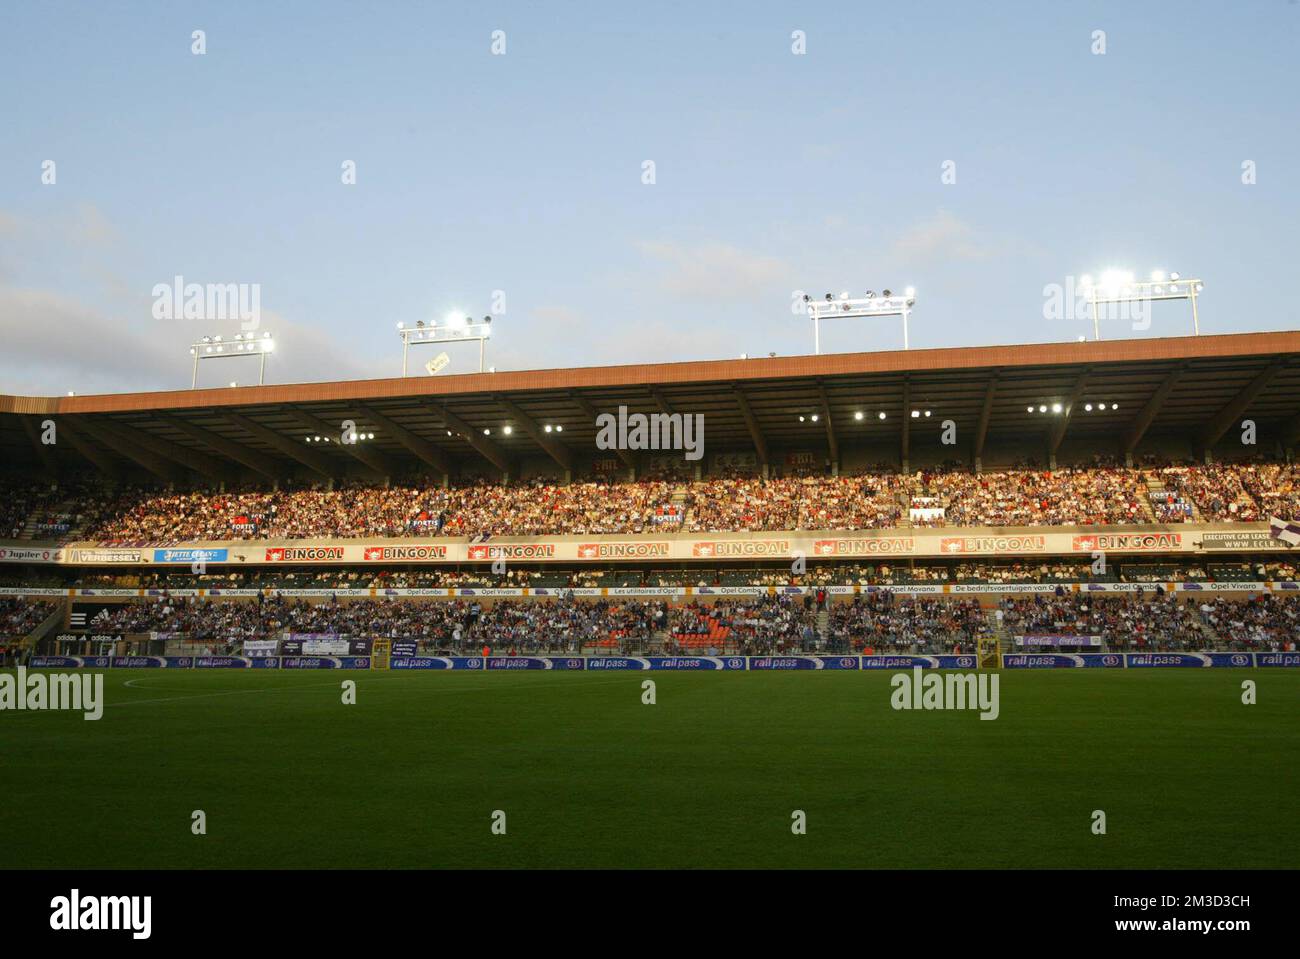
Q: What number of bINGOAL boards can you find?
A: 8